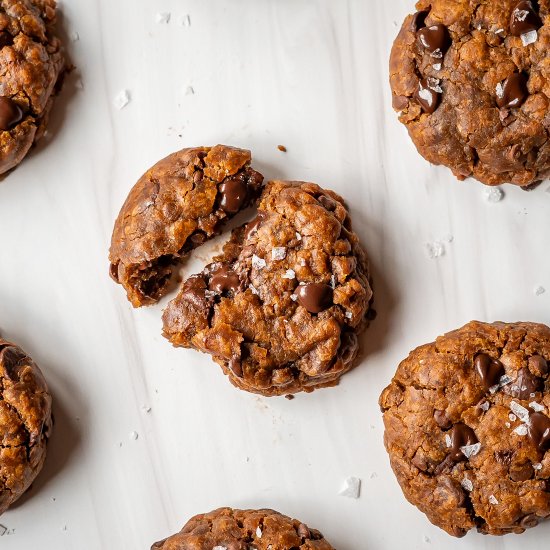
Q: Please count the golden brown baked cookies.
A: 6